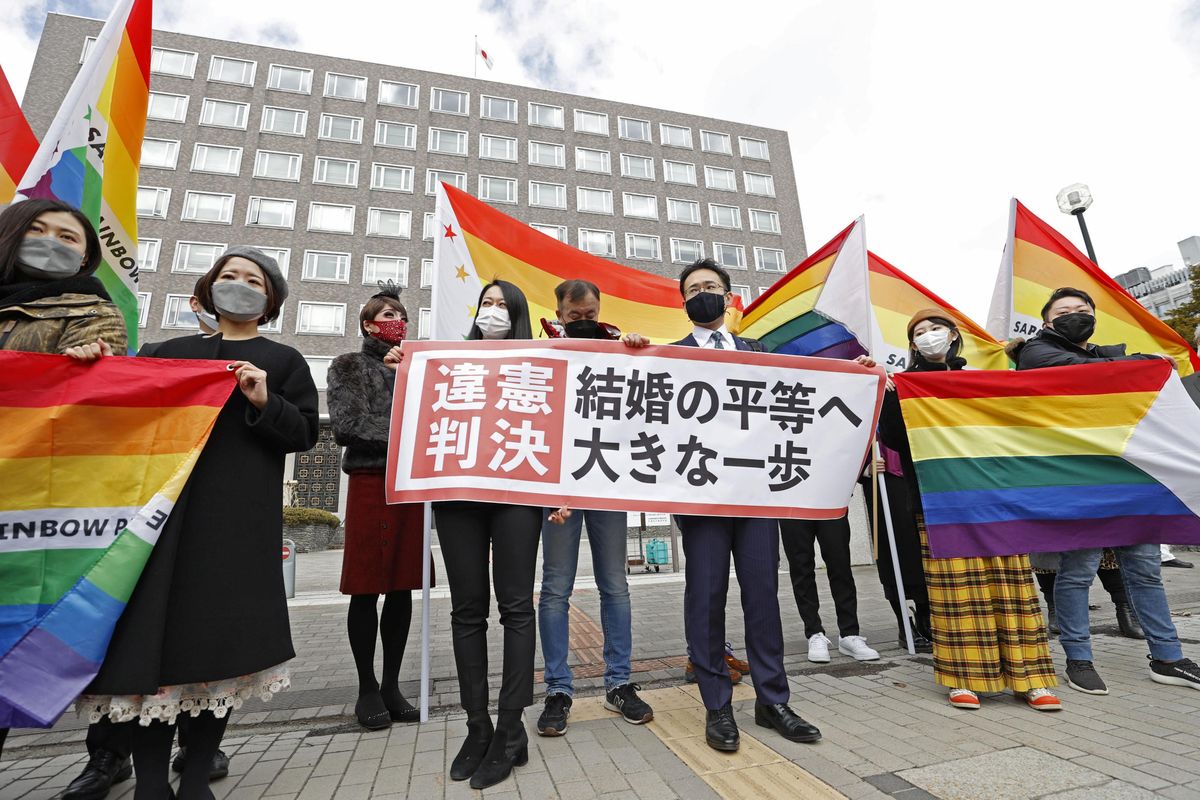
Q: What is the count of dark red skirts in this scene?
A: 1